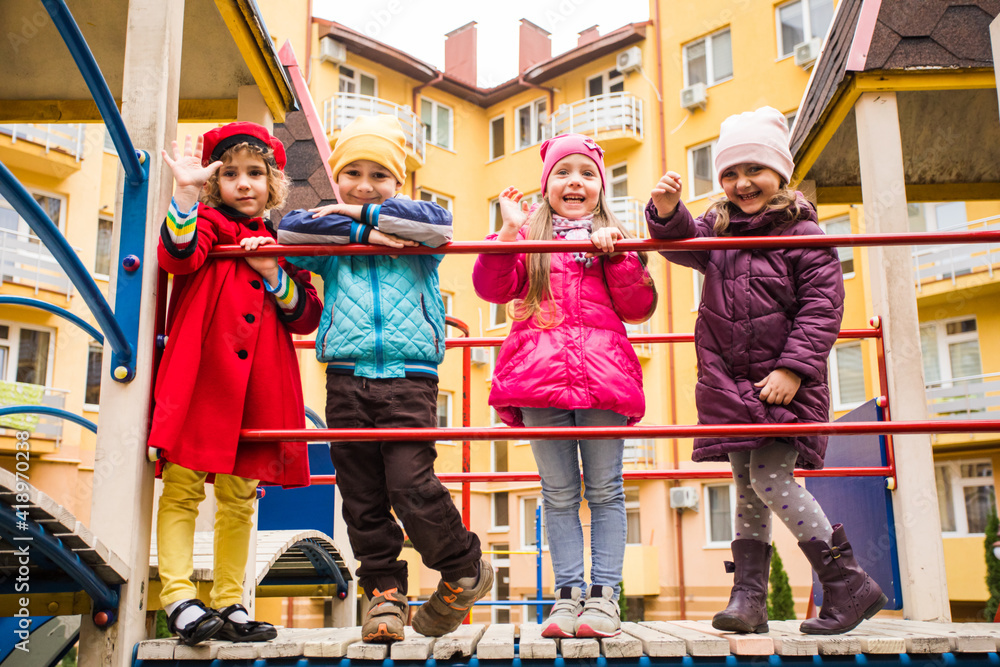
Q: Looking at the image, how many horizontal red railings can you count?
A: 4